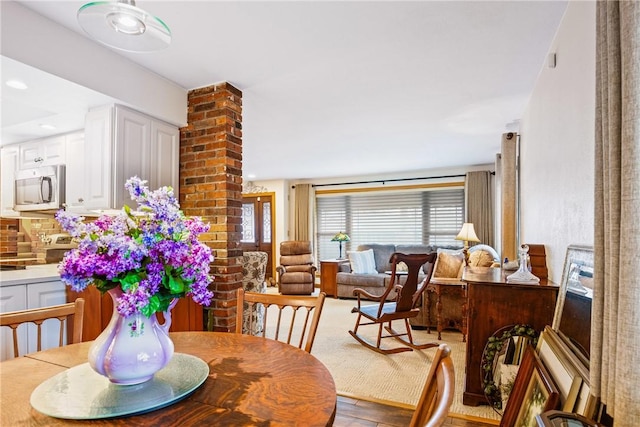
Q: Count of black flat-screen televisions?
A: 0